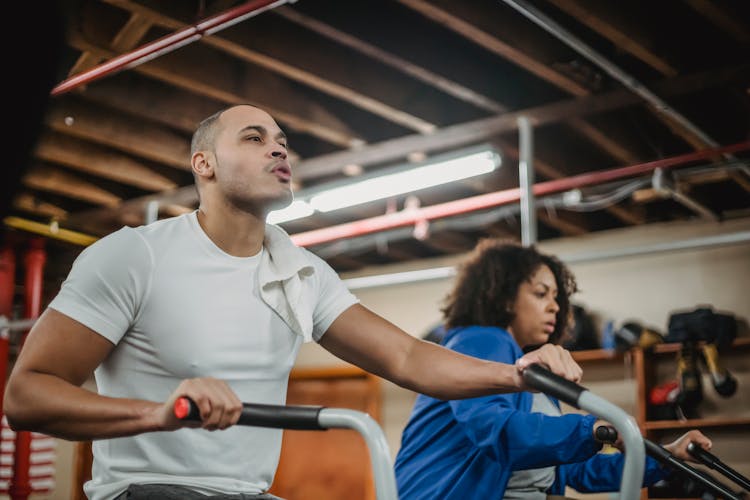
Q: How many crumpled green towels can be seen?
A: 0